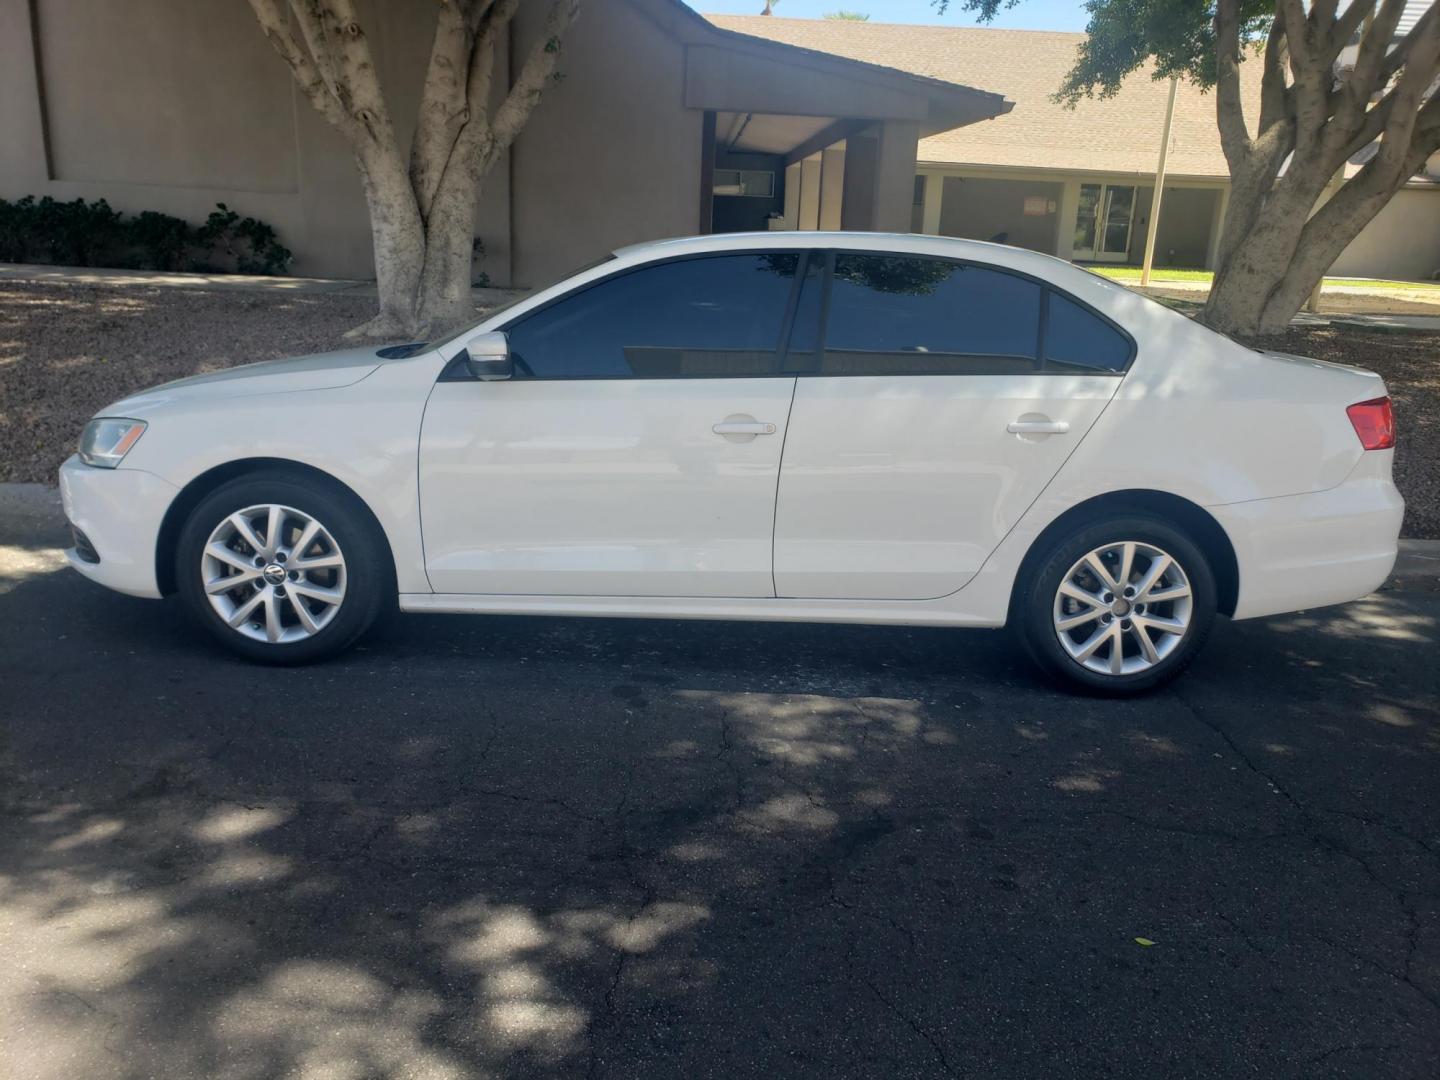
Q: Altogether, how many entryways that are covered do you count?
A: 2